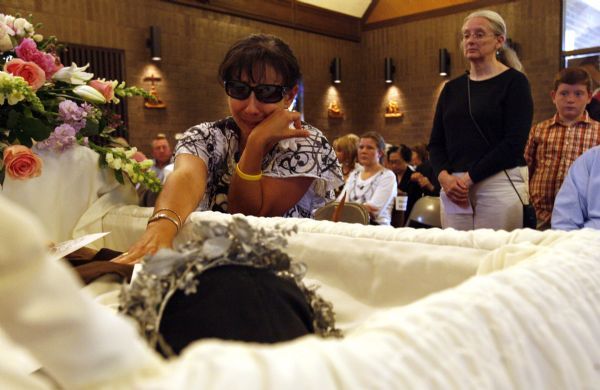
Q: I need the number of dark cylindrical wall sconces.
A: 4